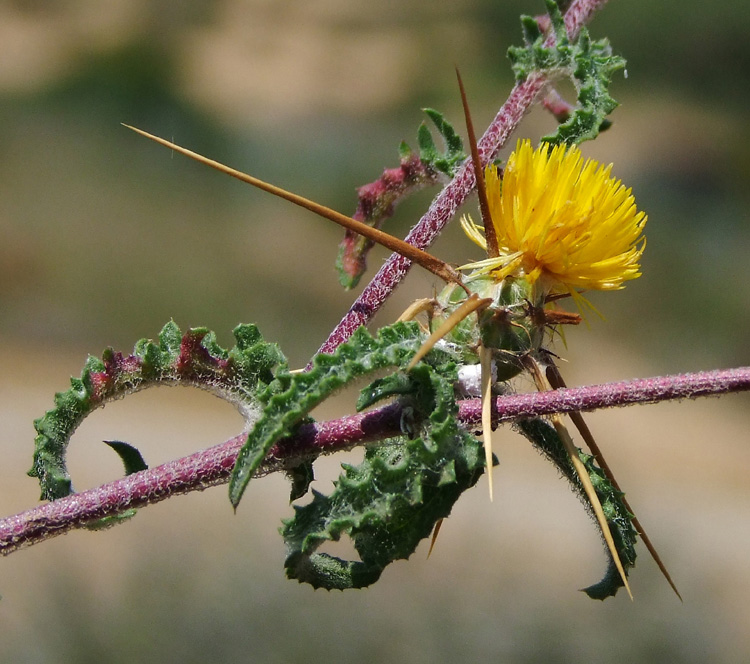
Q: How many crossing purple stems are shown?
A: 2